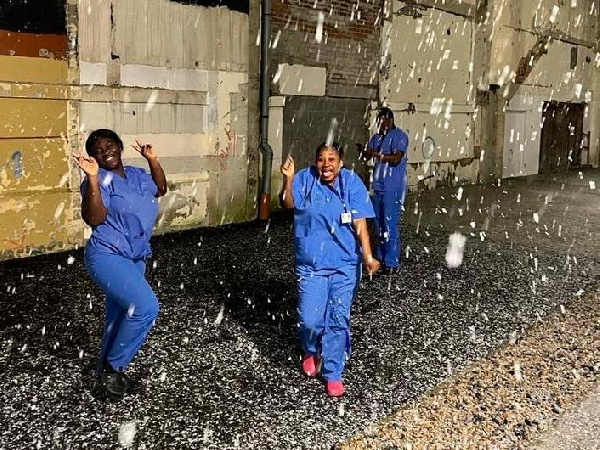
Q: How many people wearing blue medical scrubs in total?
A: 3